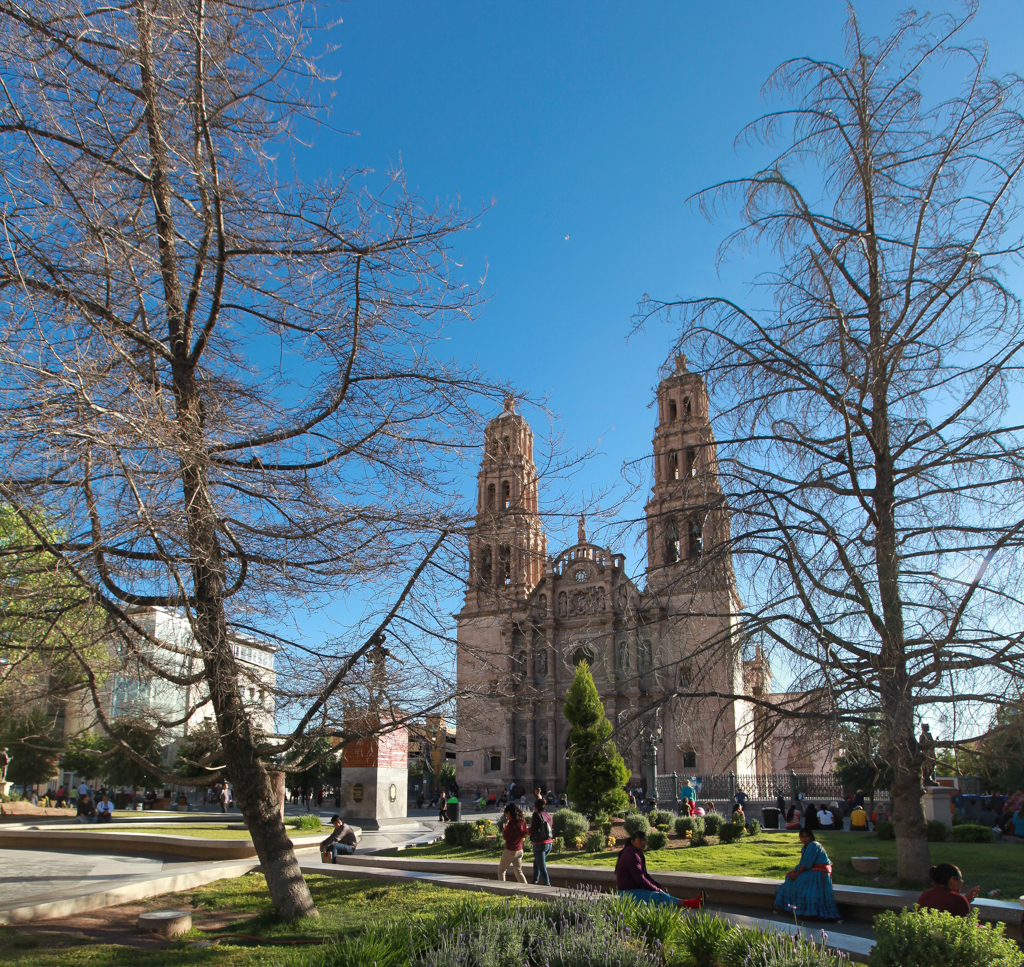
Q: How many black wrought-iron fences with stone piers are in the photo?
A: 1